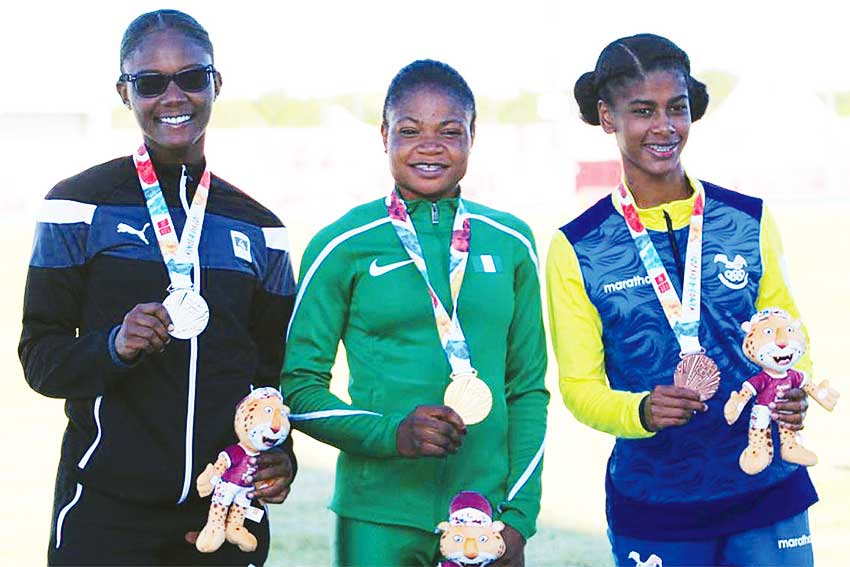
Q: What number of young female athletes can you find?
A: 3